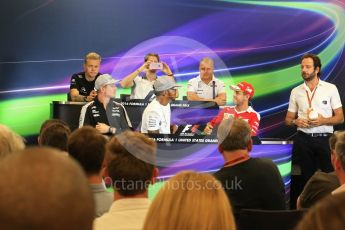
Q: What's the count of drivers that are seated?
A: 6